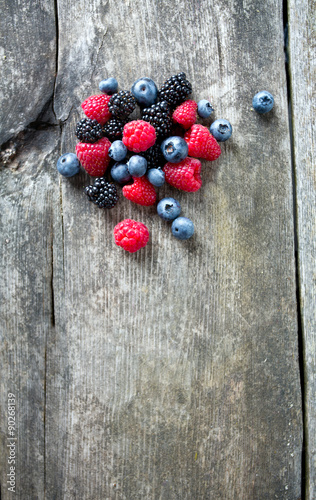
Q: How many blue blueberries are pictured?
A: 13